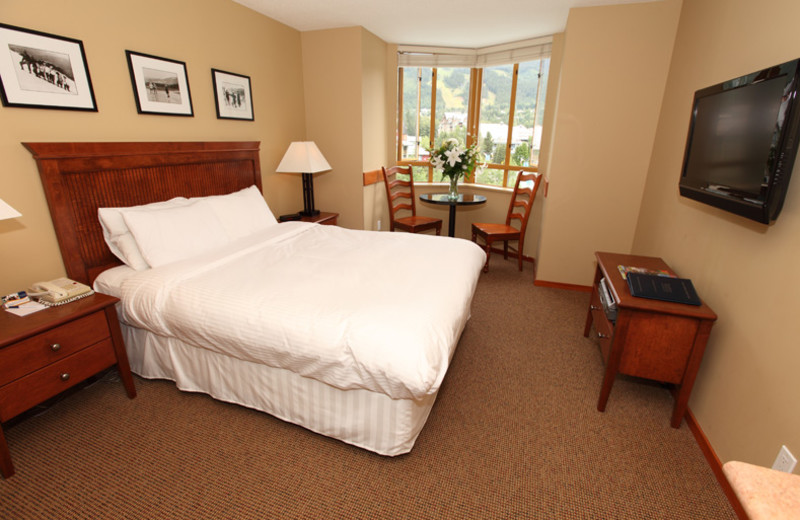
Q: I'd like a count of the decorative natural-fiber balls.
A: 0